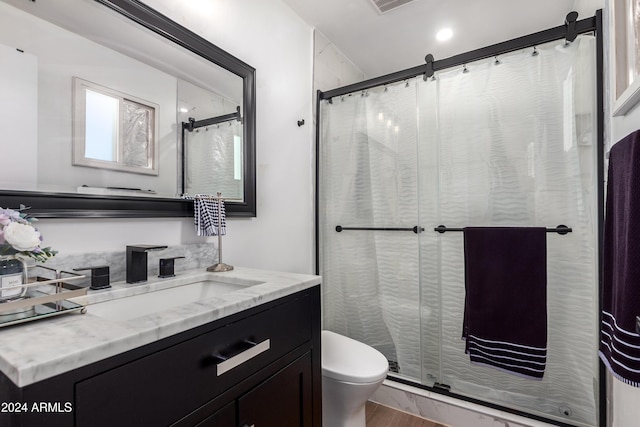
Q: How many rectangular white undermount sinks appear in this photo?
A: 1